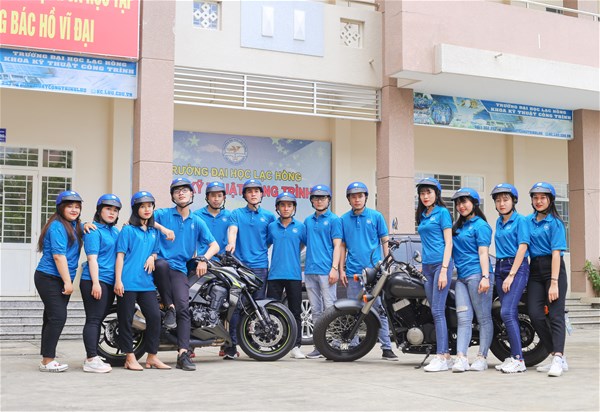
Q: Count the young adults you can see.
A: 13